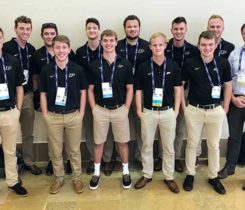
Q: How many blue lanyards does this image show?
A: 12